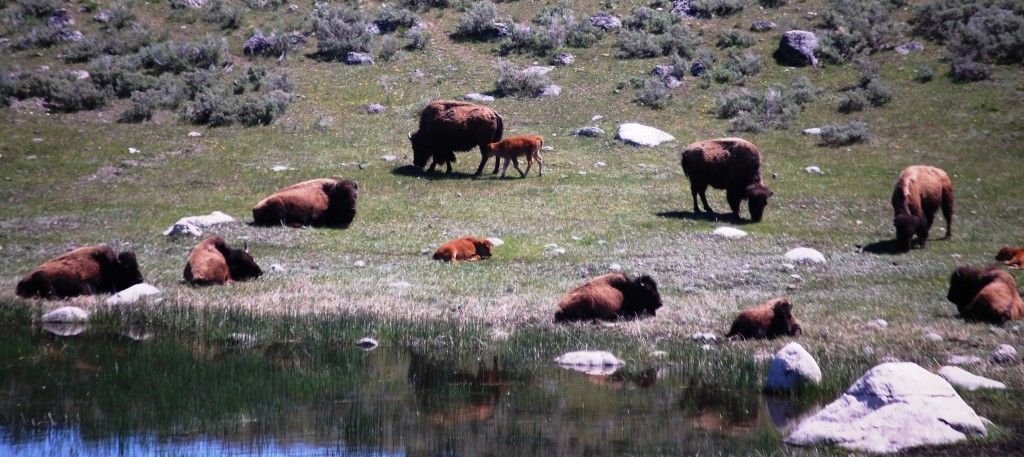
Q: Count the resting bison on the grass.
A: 8